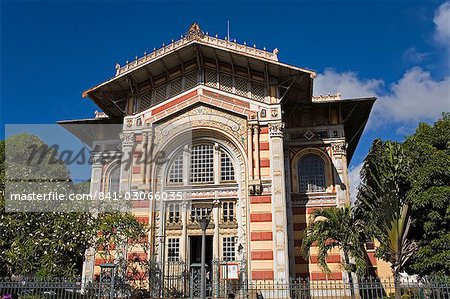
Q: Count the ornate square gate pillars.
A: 2